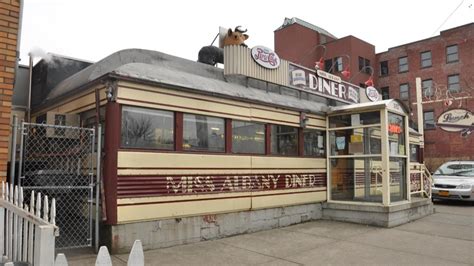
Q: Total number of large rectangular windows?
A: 5